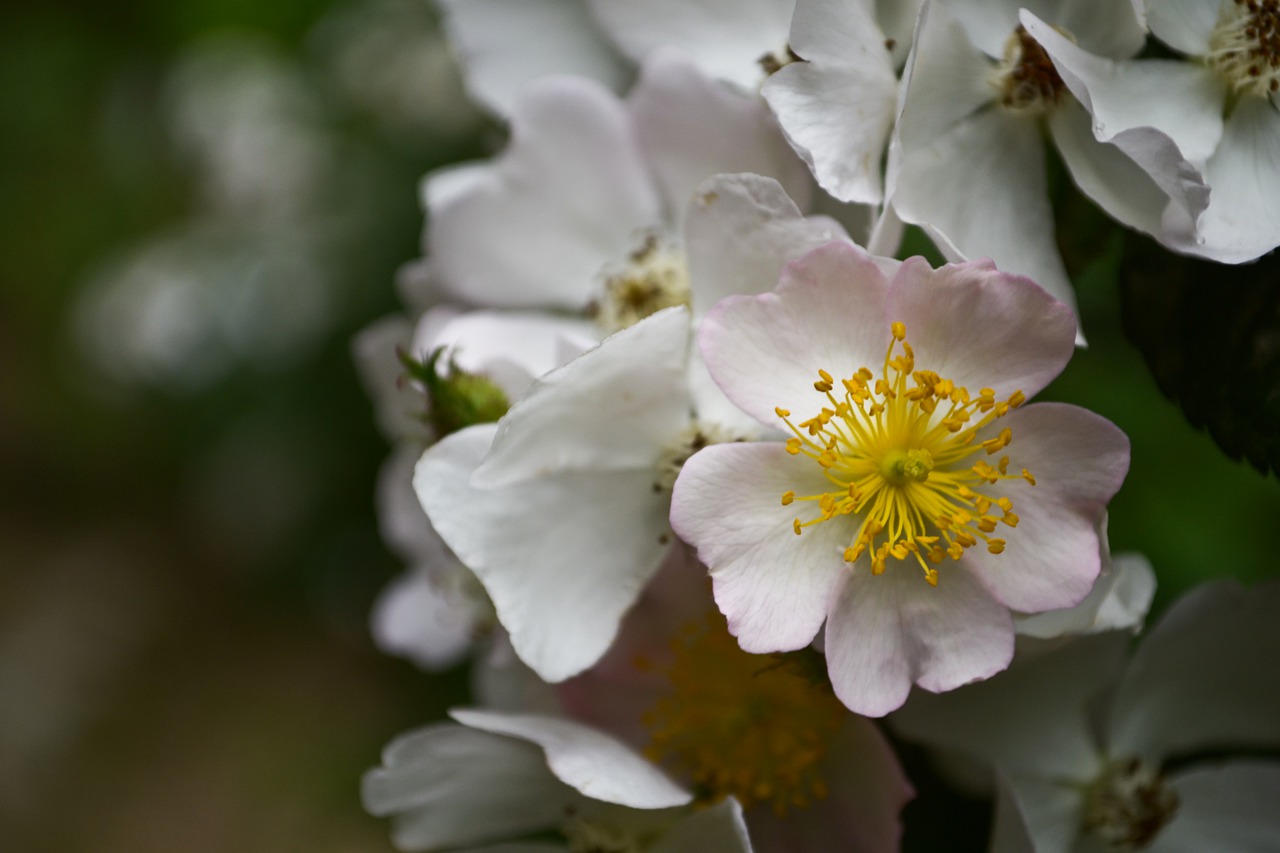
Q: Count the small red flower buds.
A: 0